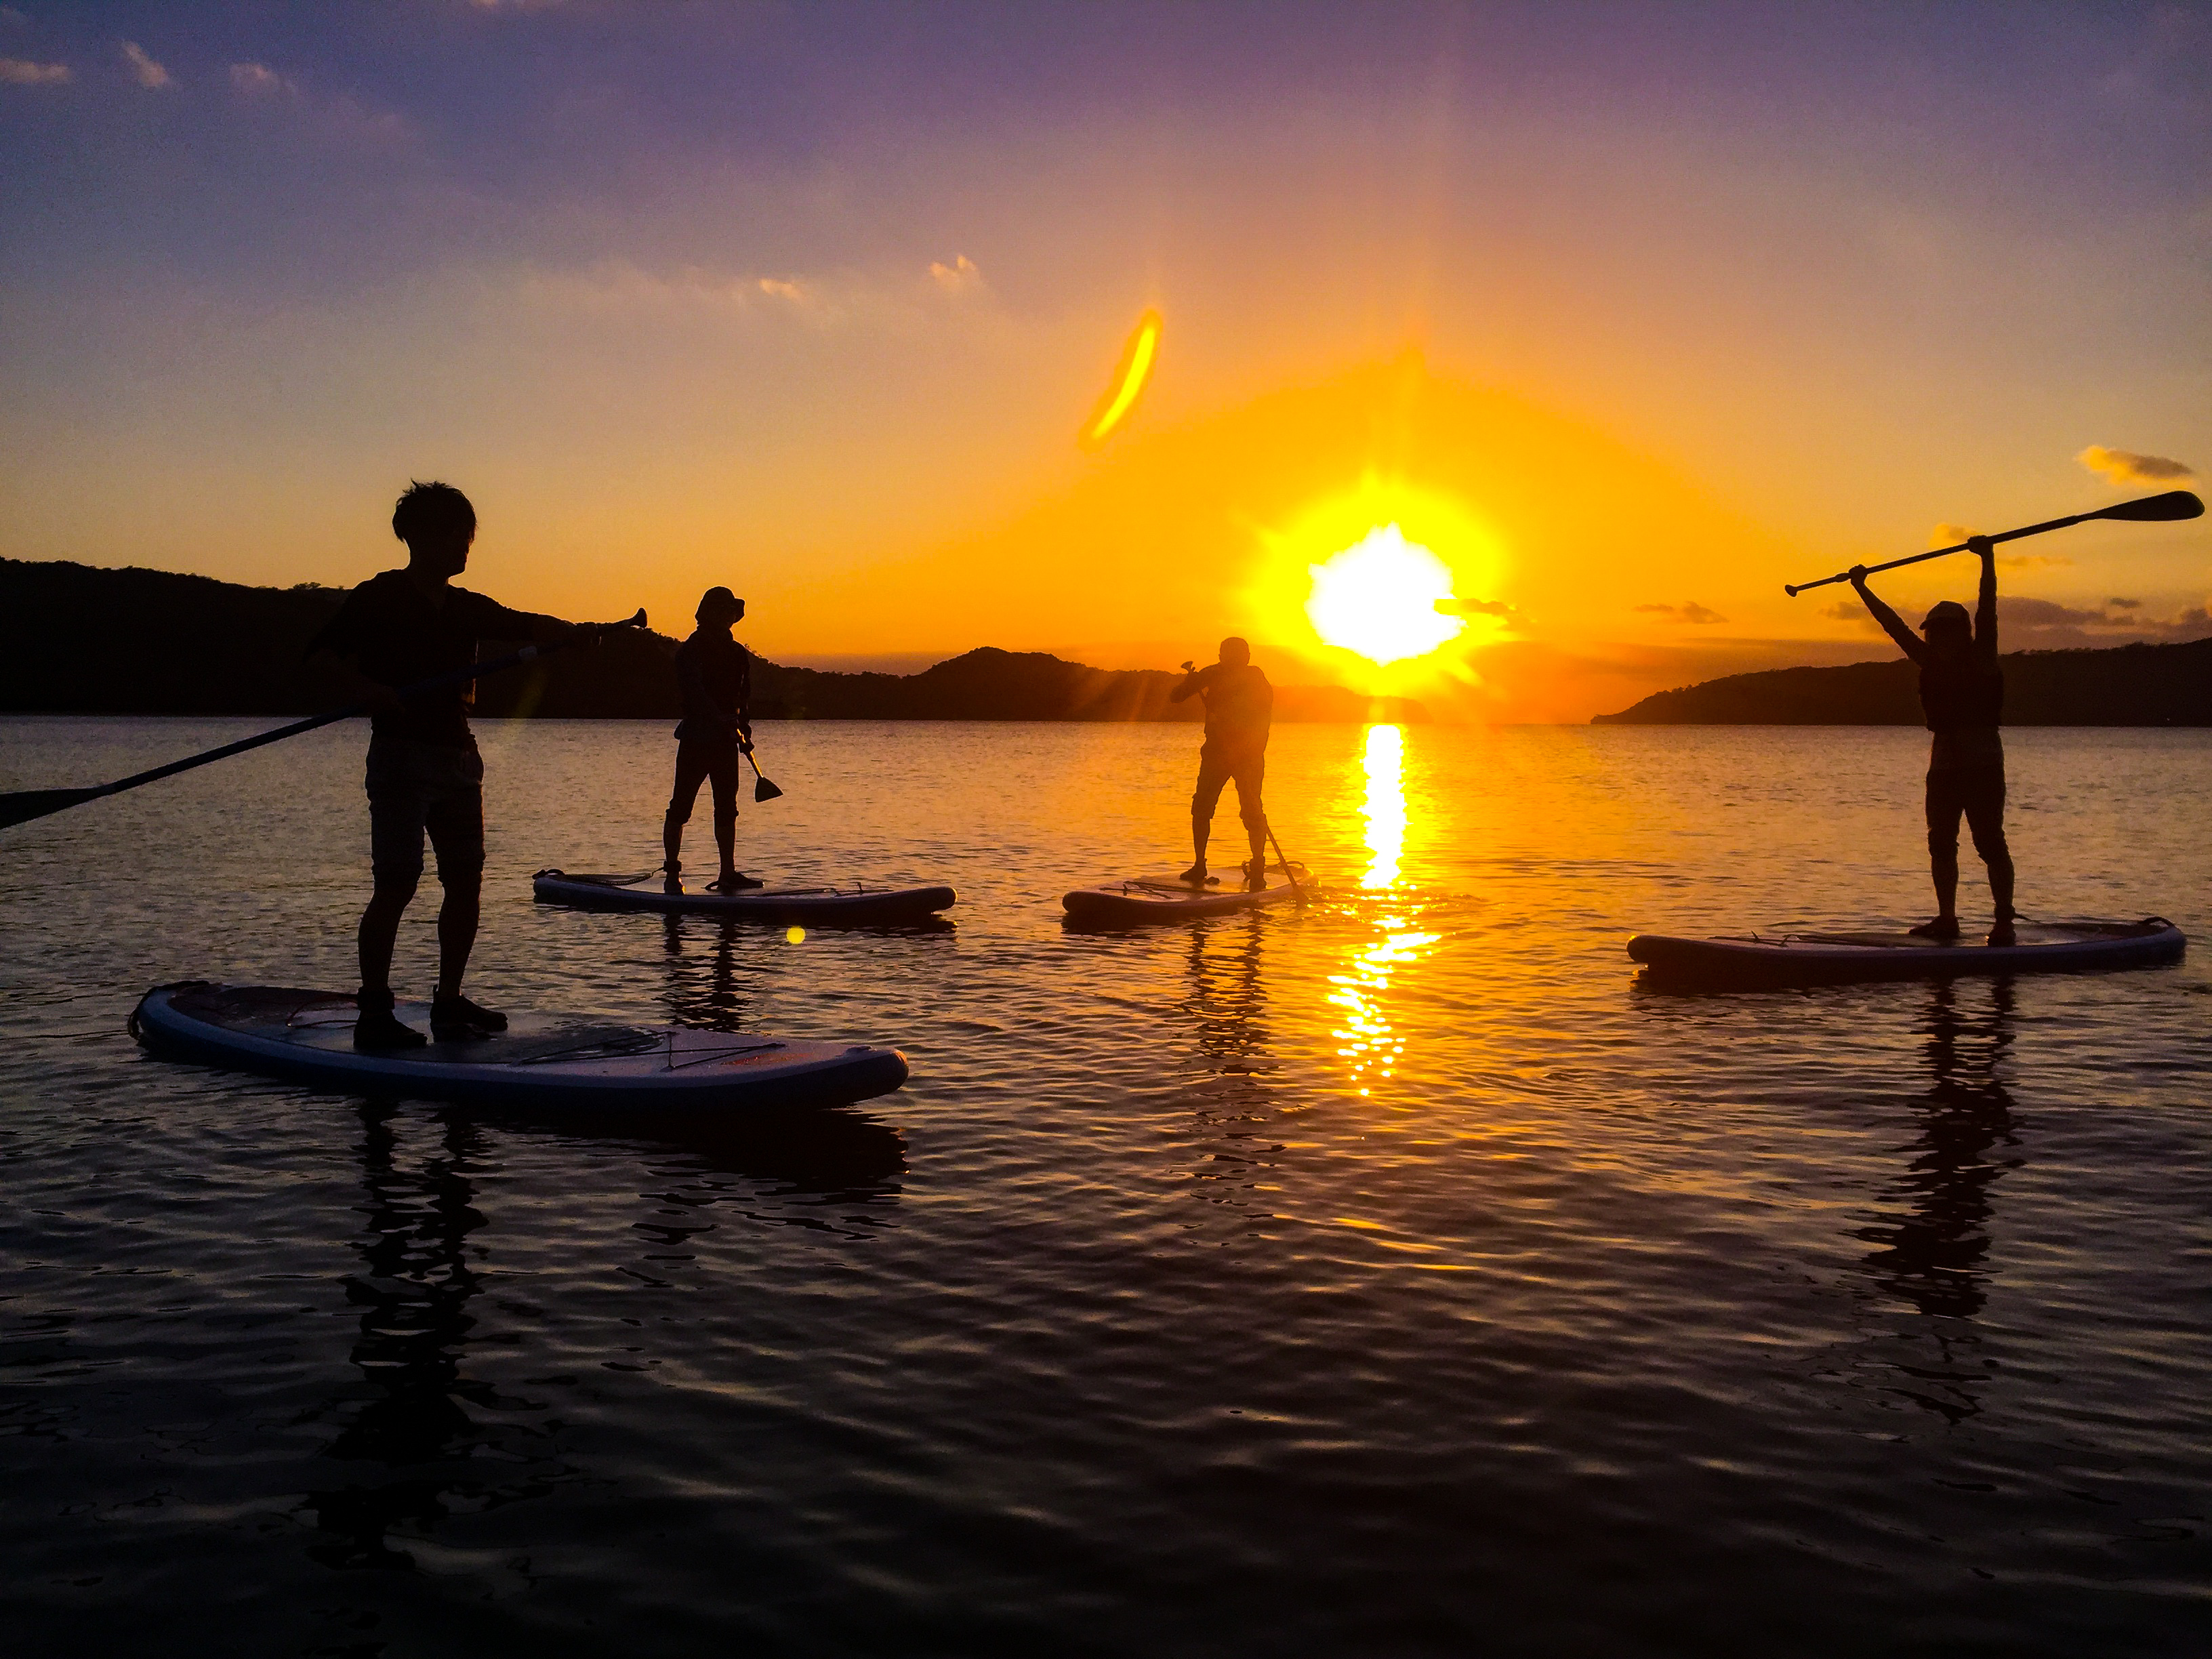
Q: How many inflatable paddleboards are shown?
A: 4